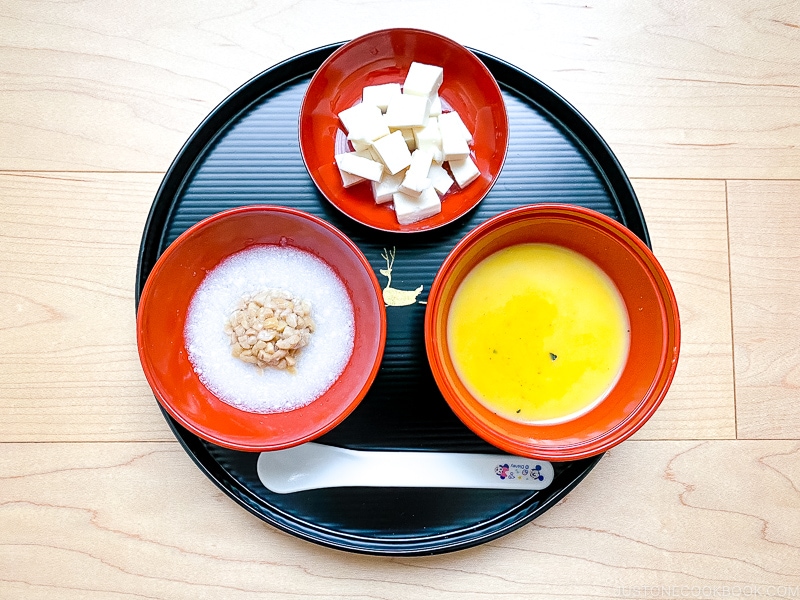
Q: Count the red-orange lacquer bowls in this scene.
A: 3